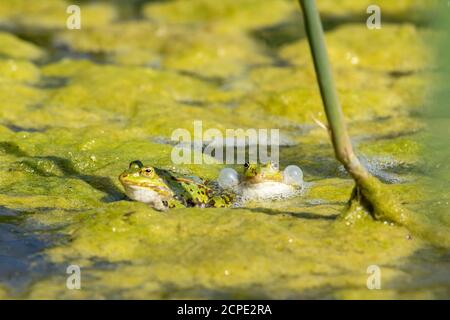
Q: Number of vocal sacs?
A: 2